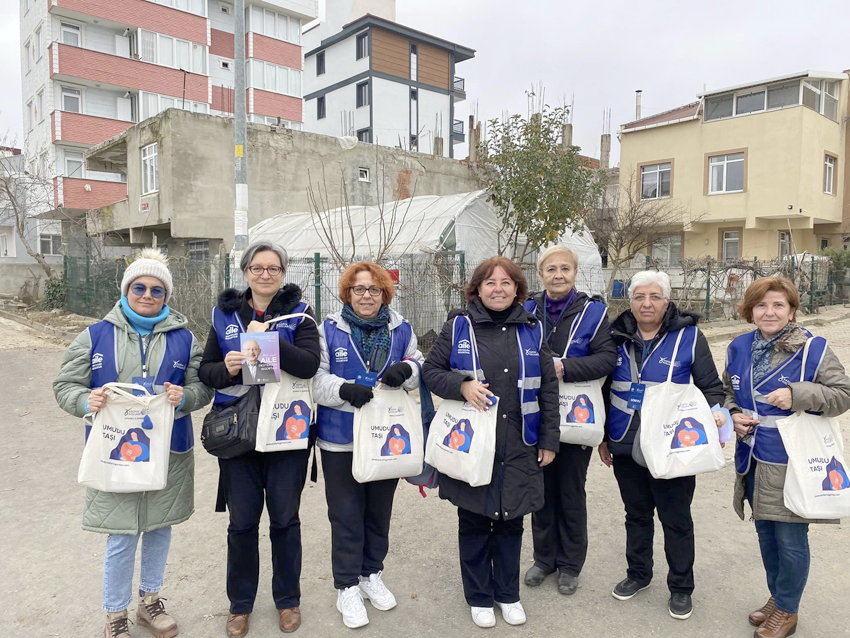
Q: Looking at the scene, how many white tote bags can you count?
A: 7